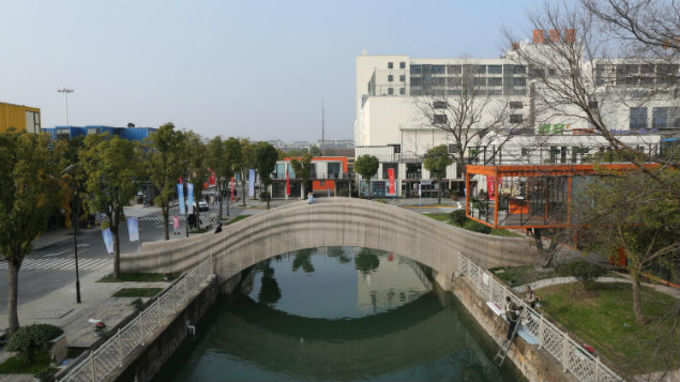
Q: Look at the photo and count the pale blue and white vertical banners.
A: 5